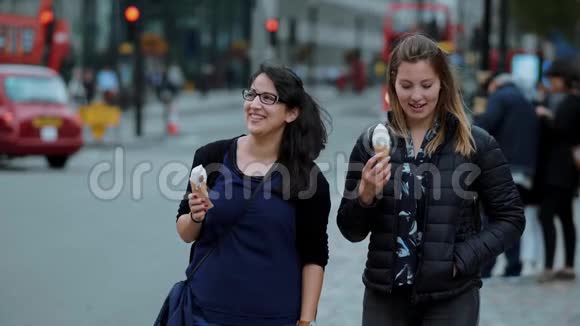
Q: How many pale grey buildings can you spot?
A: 1